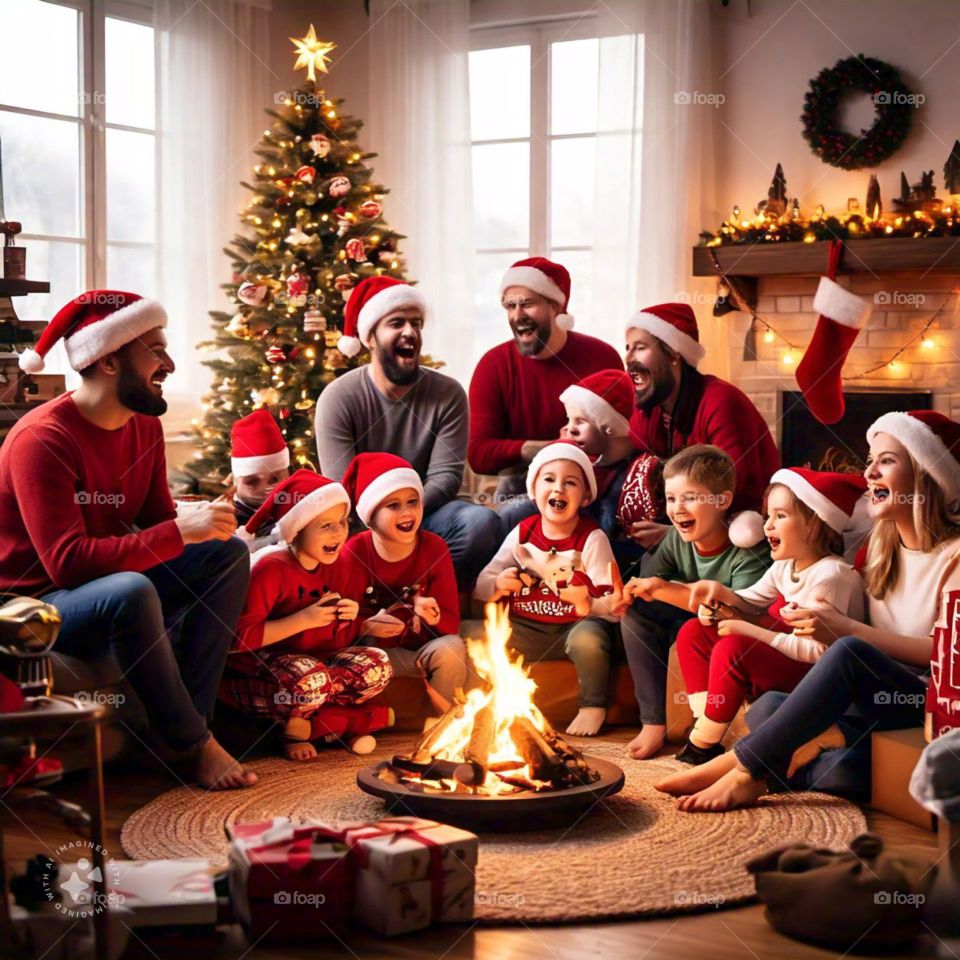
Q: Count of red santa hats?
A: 11